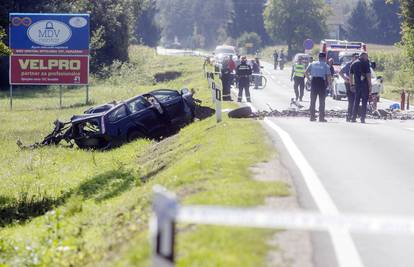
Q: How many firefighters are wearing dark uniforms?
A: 2